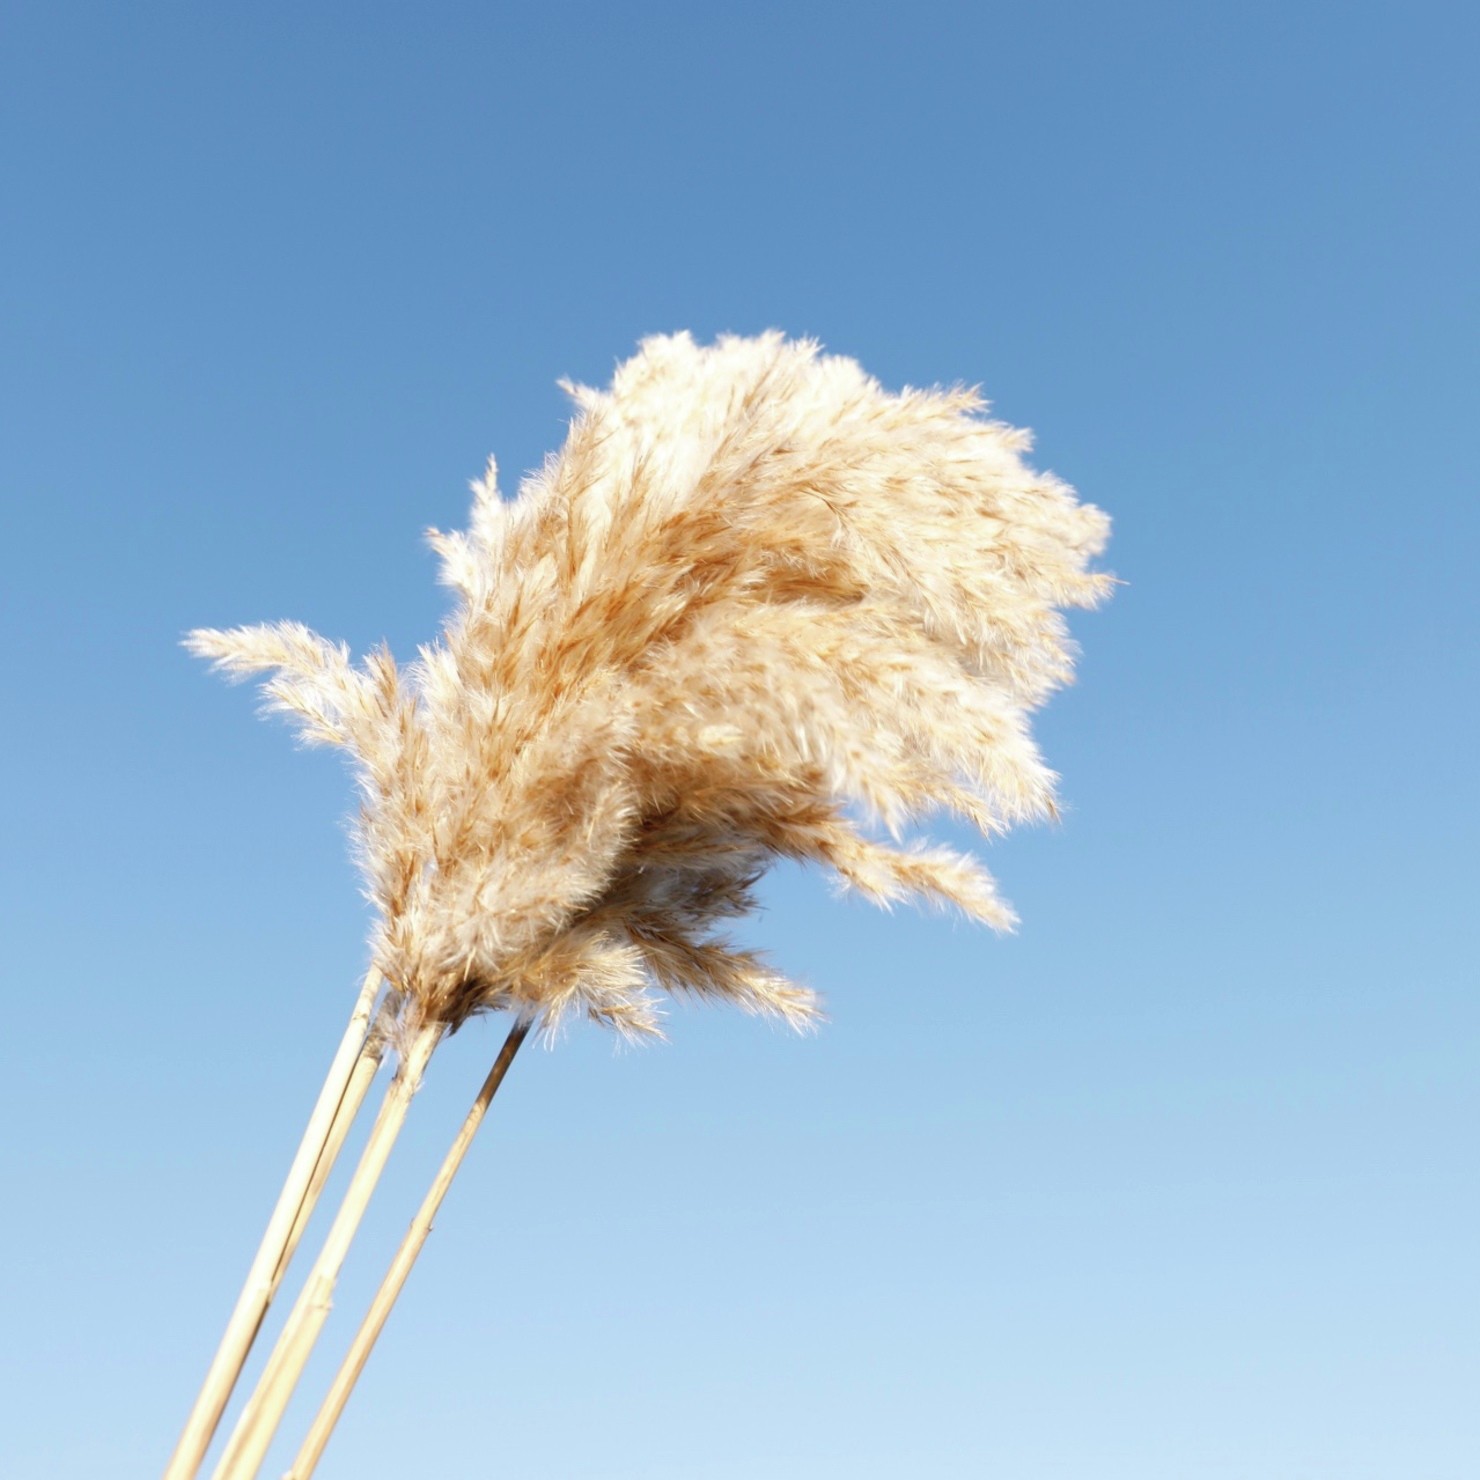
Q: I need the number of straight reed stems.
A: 4